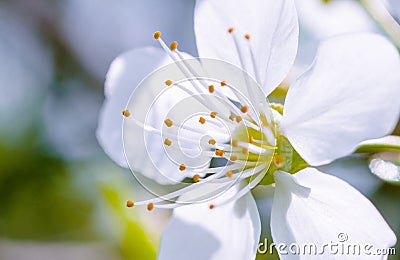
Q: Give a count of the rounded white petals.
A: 5